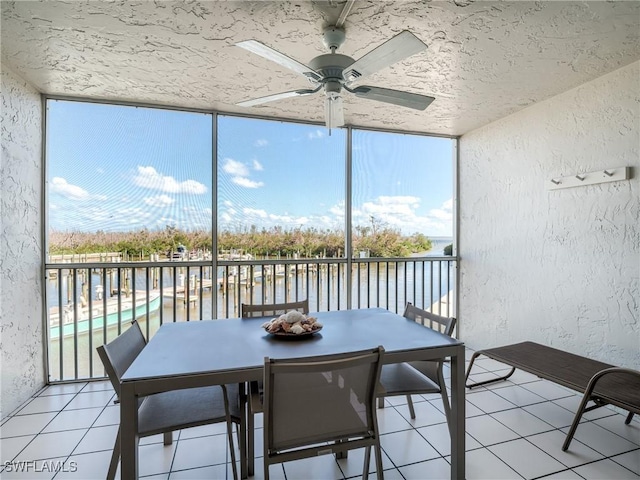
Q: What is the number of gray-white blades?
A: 5